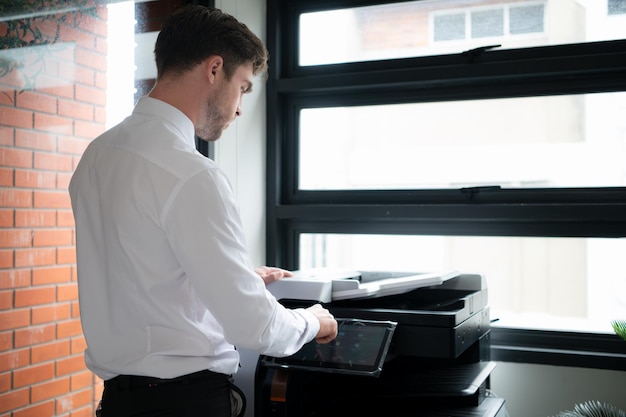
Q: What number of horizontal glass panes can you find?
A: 3